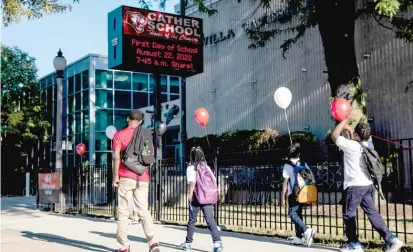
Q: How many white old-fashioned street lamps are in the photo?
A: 1